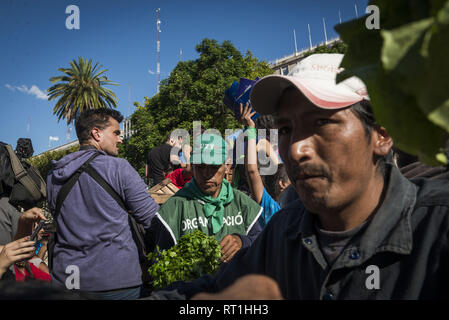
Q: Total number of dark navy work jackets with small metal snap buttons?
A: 1